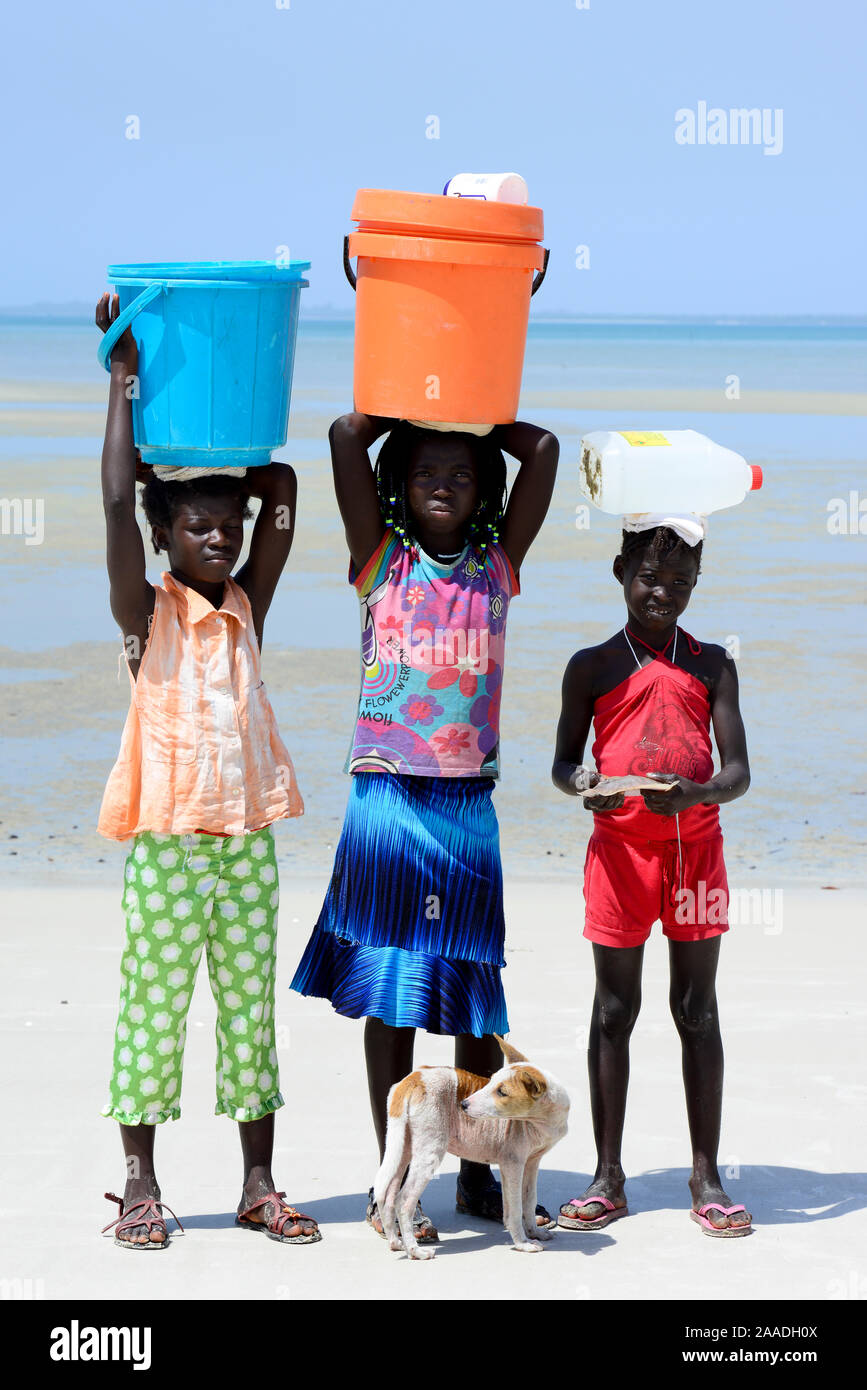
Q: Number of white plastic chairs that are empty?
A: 0